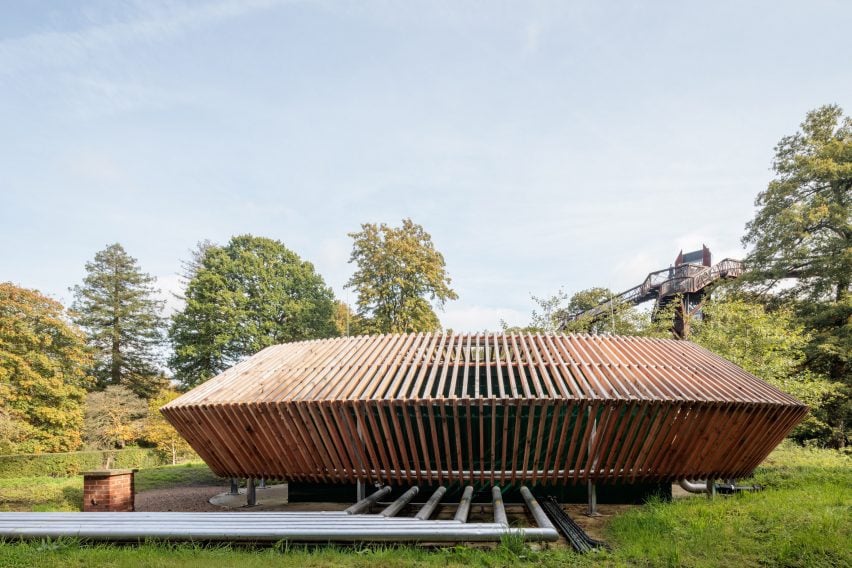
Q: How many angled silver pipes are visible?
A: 6